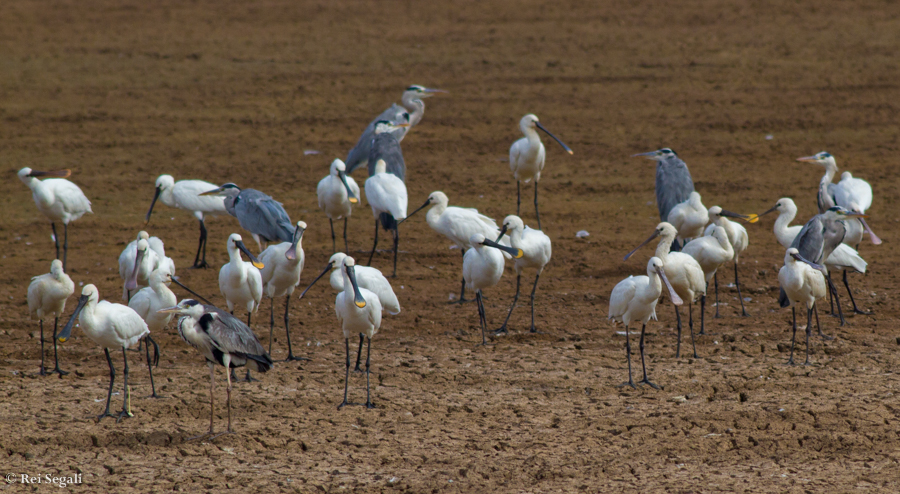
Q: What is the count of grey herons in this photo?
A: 7